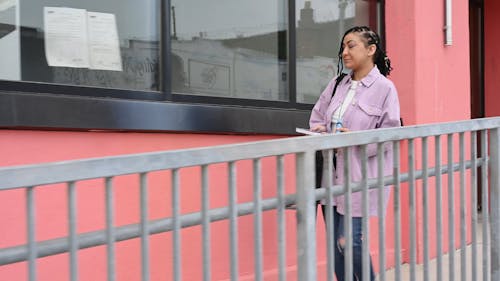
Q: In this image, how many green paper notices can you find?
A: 0